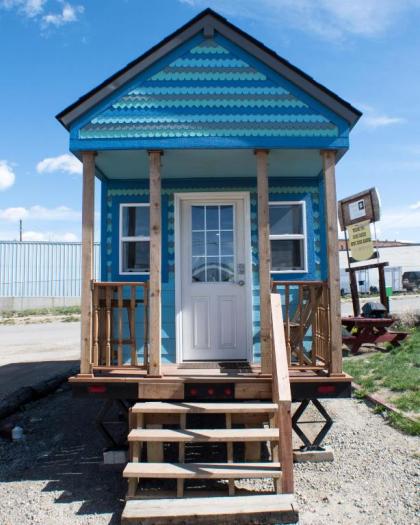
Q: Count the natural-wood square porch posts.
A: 4